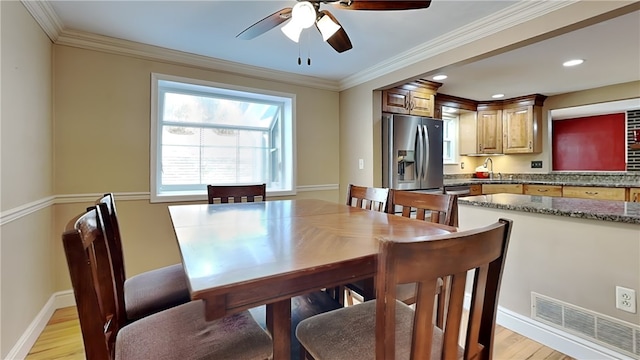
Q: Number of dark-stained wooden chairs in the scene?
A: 6